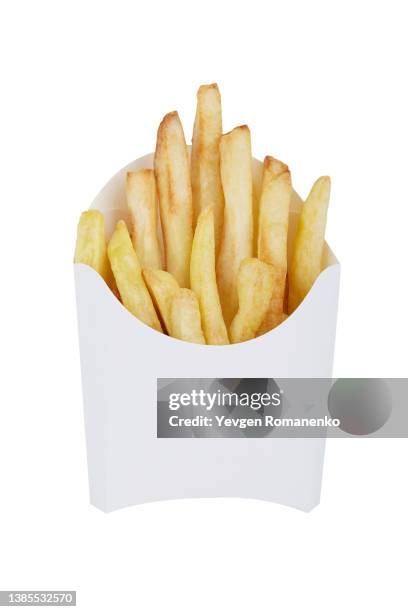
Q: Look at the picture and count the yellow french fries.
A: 13